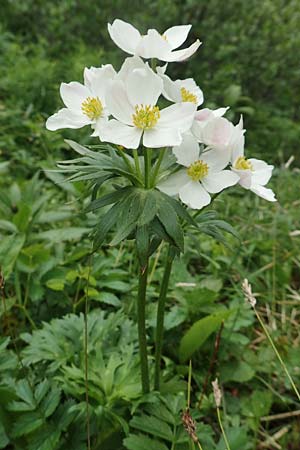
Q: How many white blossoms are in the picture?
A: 7